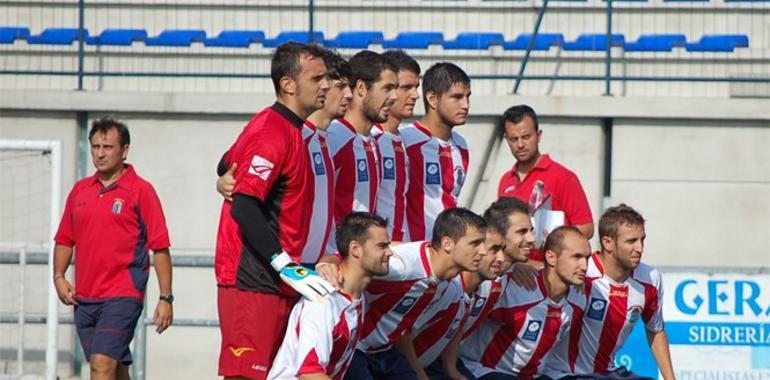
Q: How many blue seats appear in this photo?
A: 13